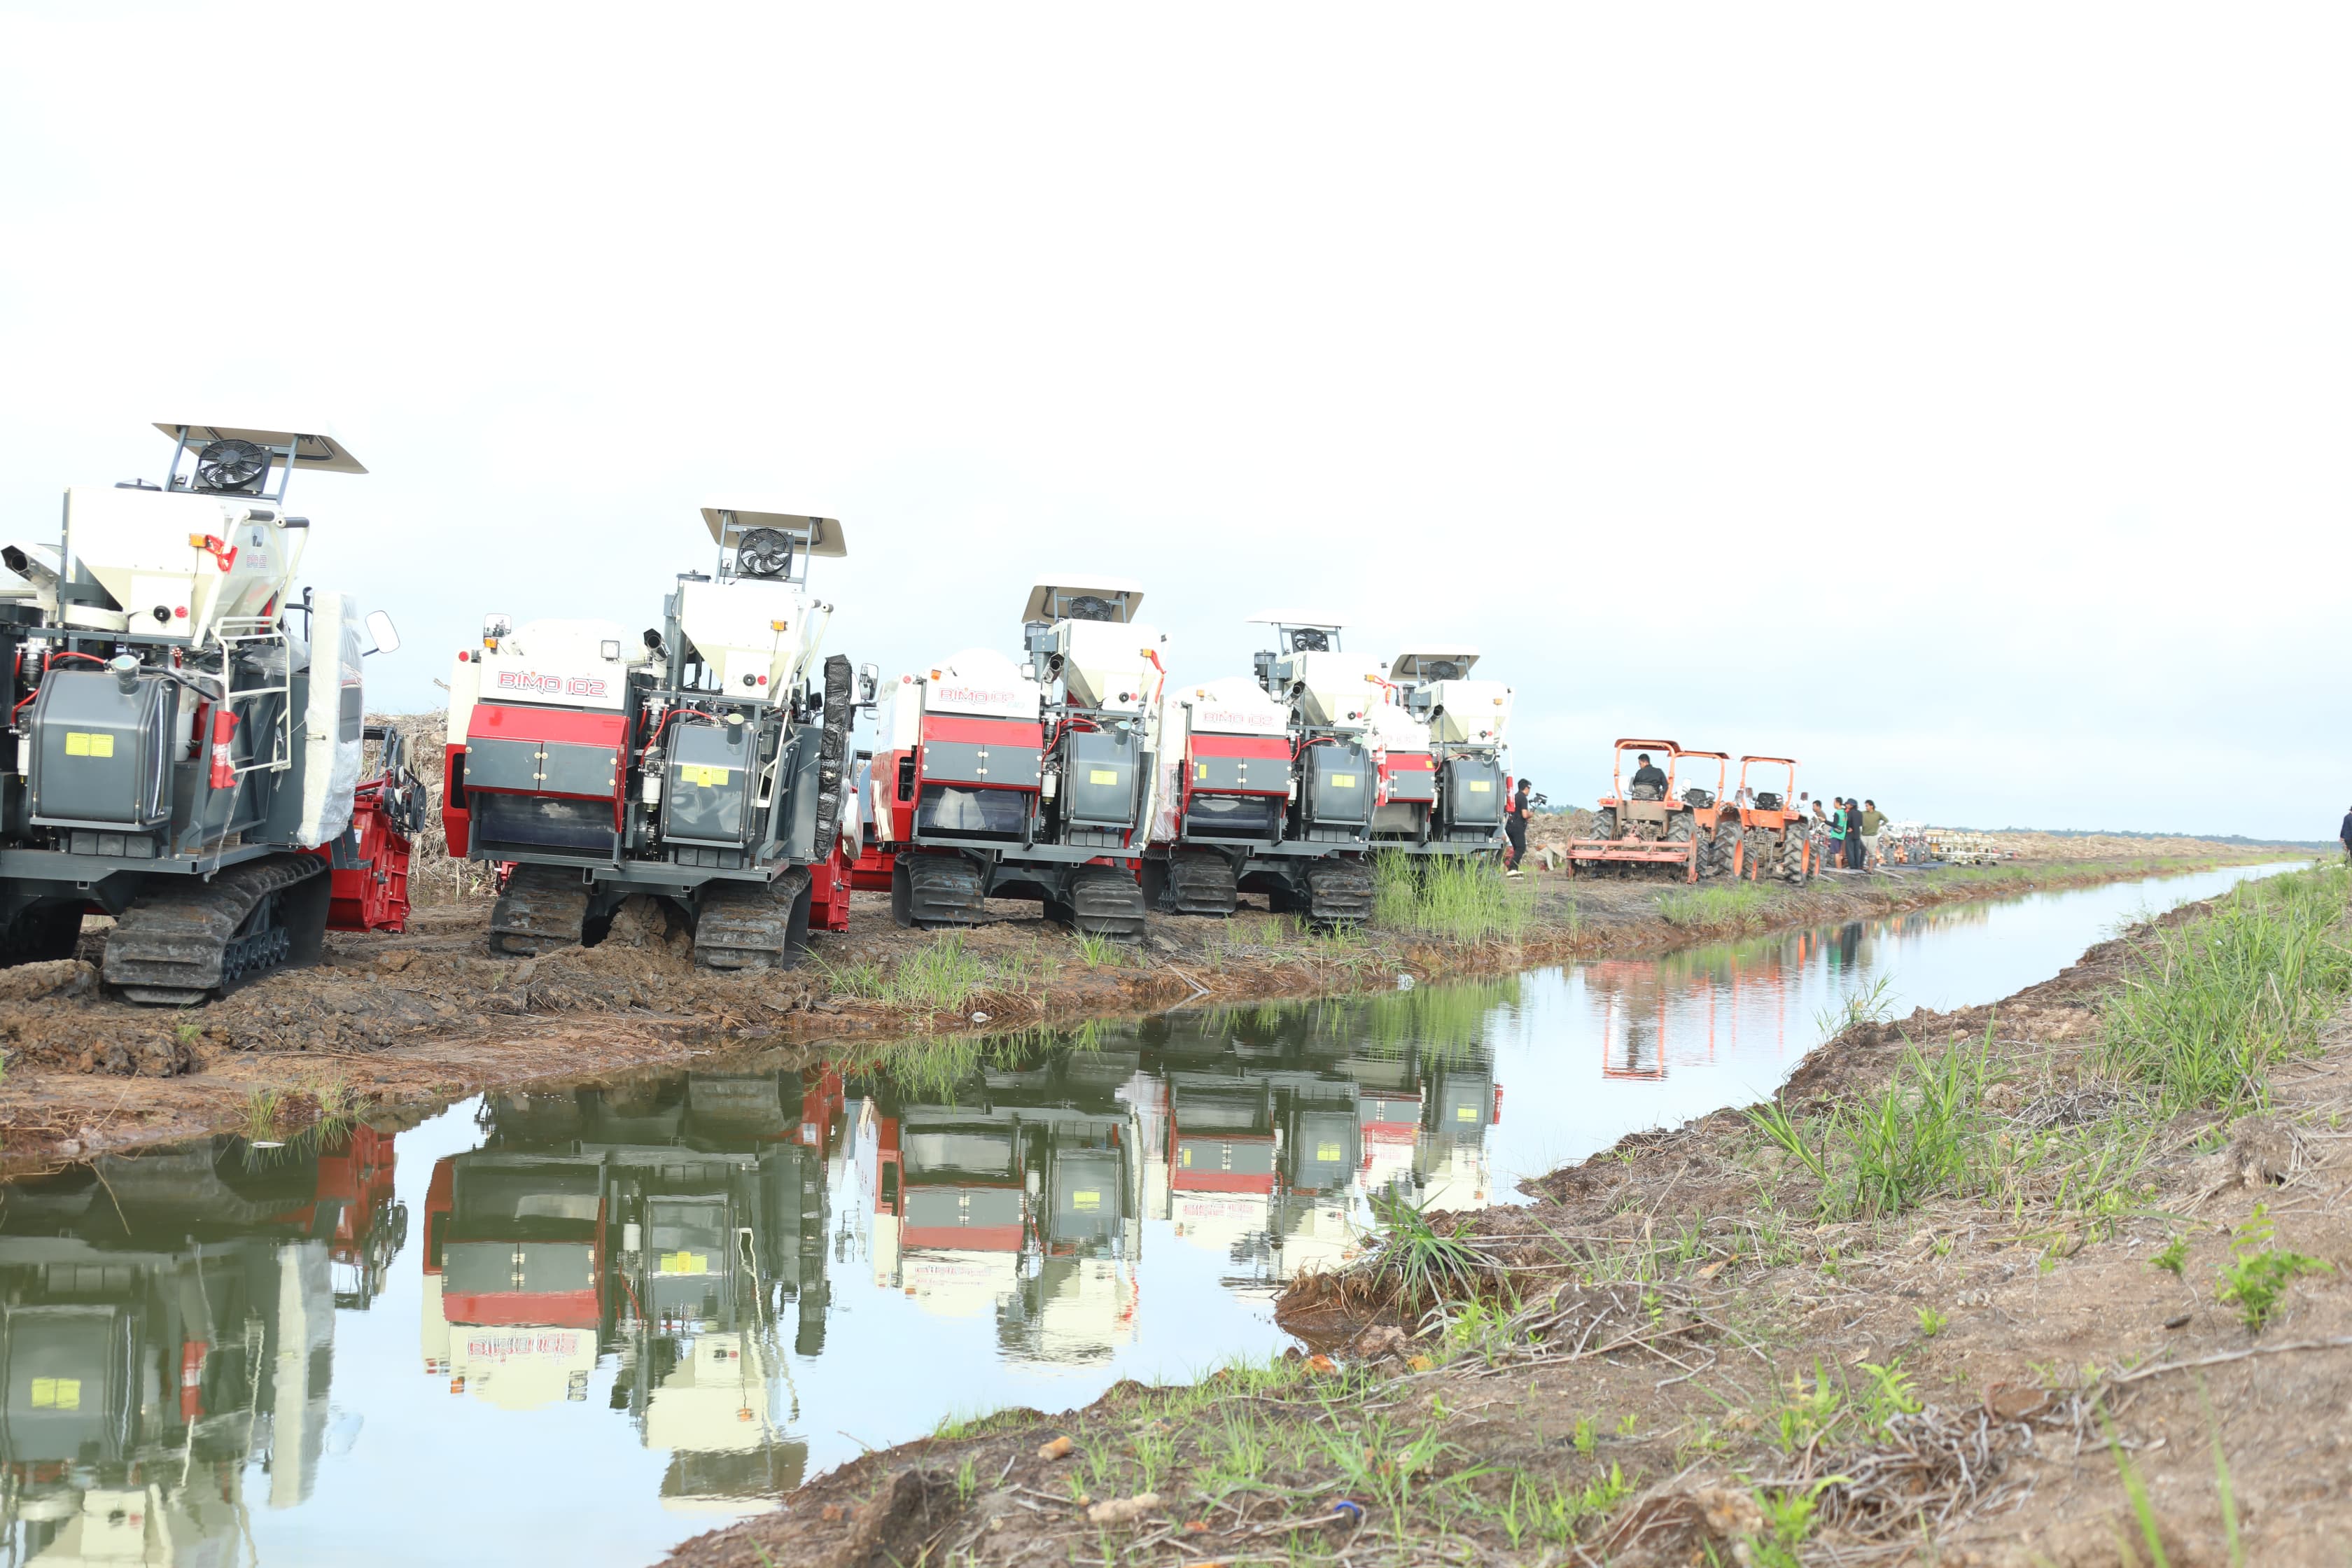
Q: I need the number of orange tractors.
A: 3